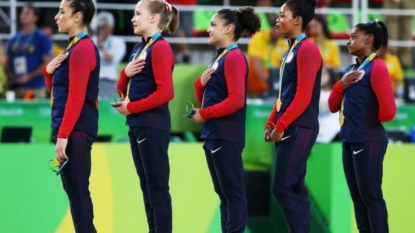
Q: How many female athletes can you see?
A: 5